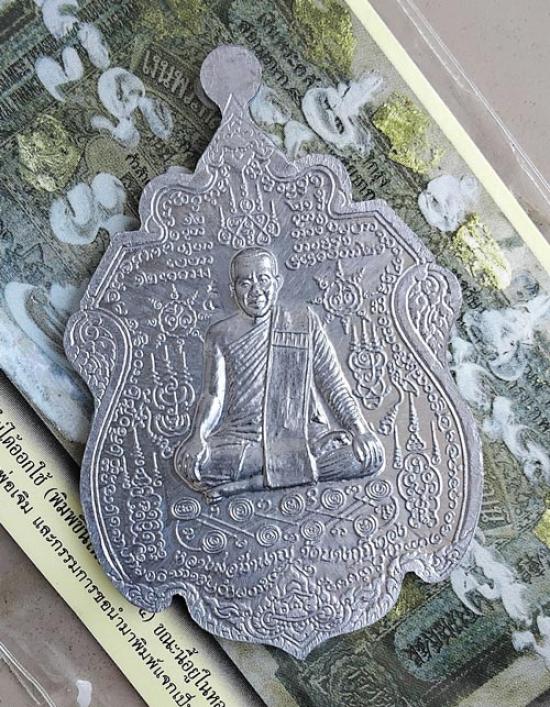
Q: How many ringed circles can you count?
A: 9